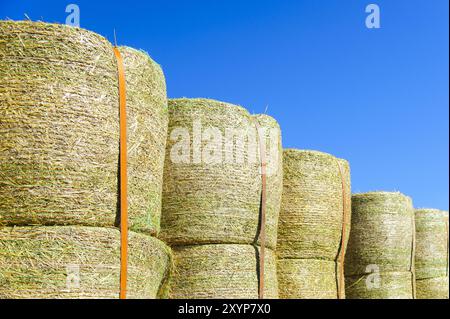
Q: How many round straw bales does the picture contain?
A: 10